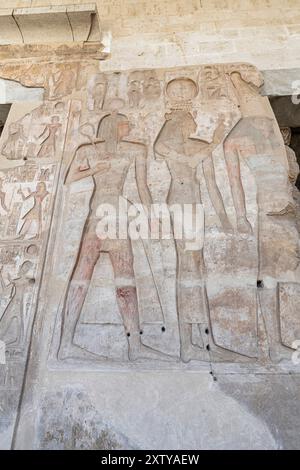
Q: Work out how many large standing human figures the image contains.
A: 3